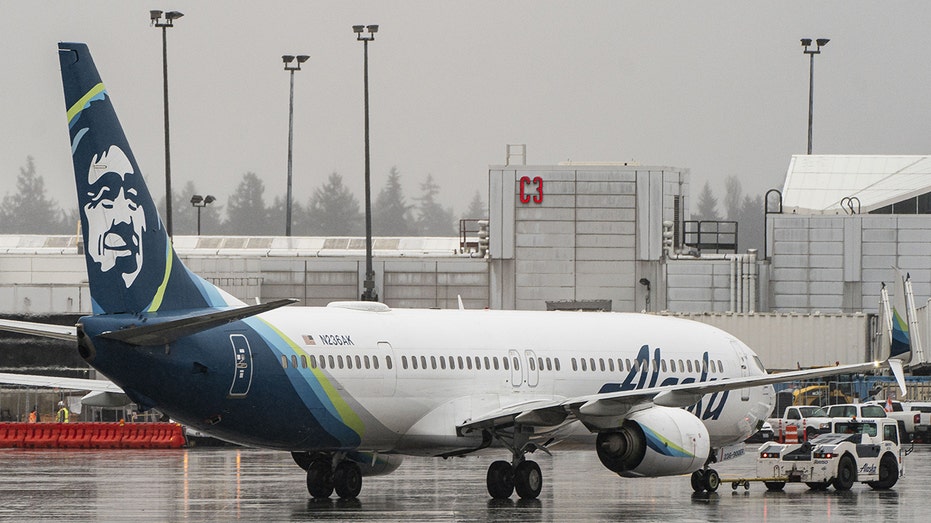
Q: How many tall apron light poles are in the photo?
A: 4